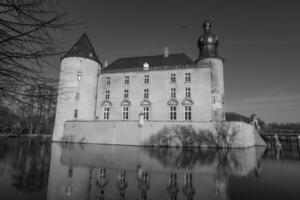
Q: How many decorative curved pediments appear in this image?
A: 5